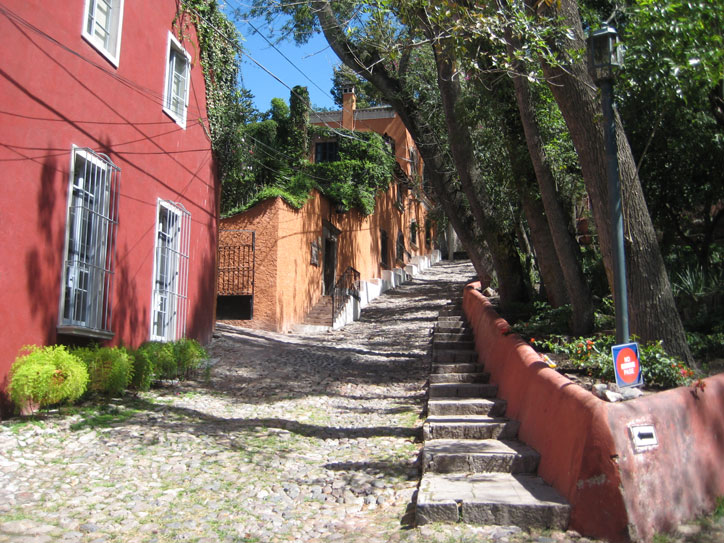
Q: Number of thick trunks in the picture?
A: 5